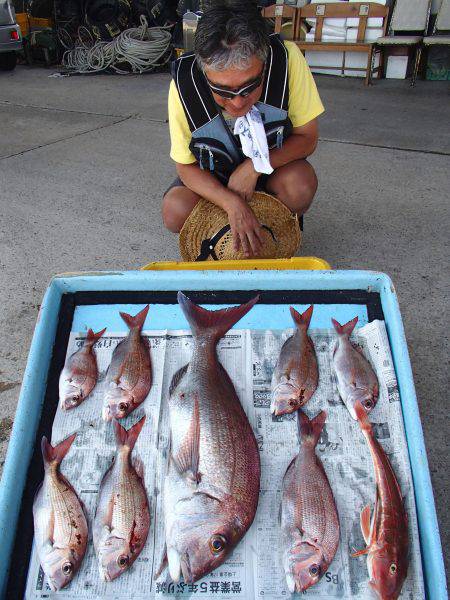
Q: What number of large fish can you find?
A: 1